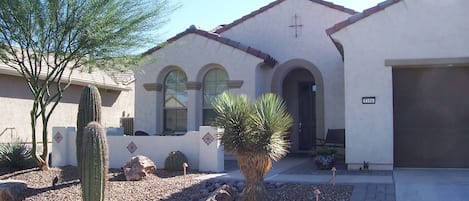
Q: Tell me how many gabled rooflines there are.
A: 3